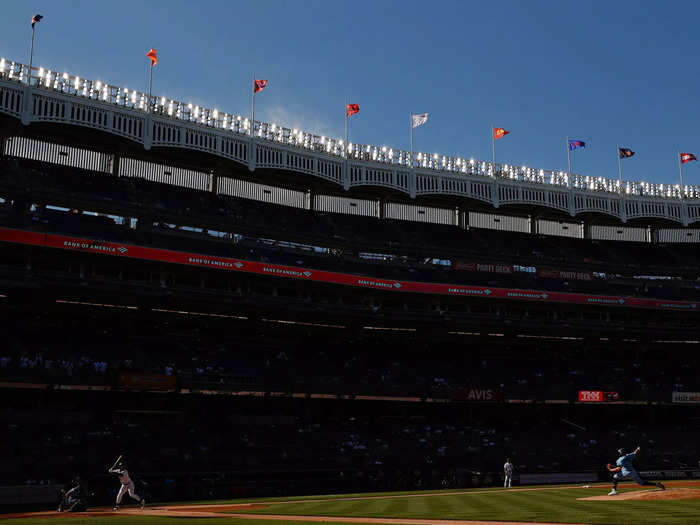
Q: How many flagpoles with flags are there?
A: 9